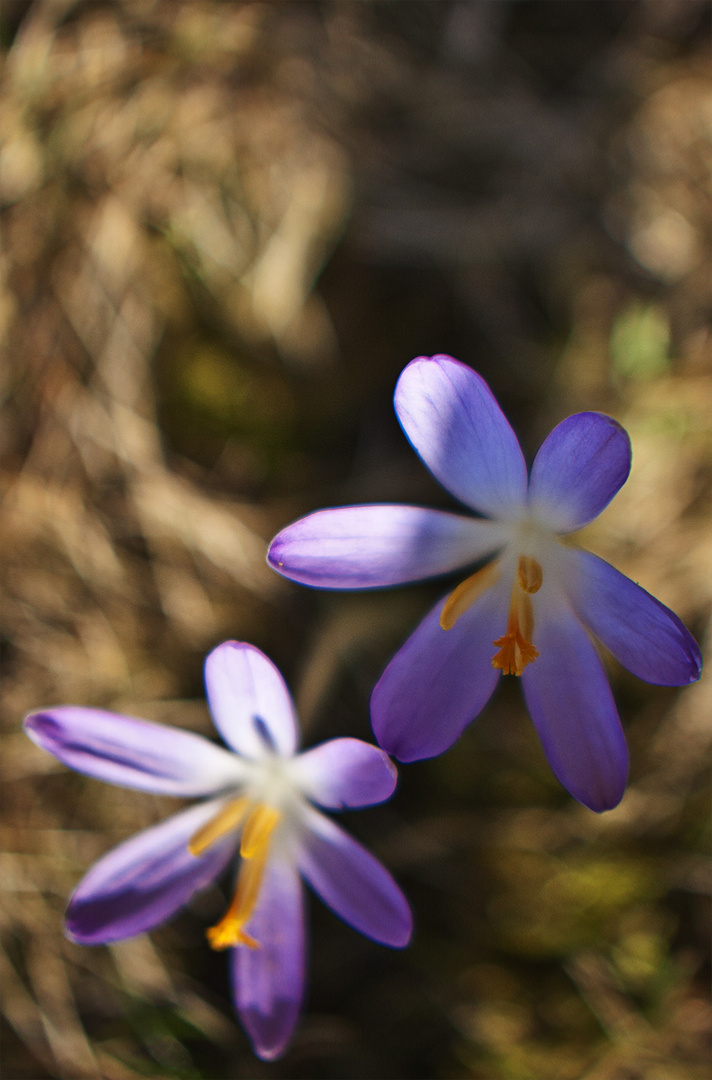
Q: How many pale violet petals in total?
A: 12